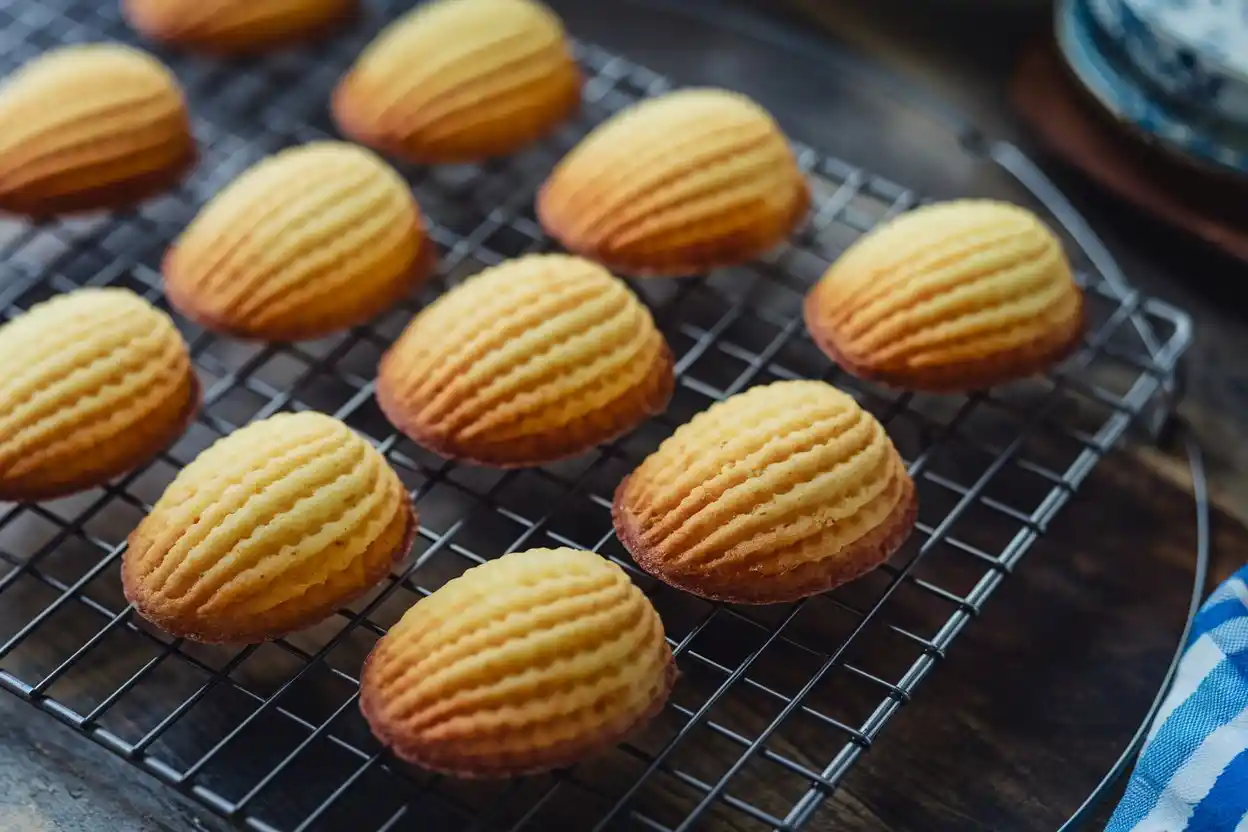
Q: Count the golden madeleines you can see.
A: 11